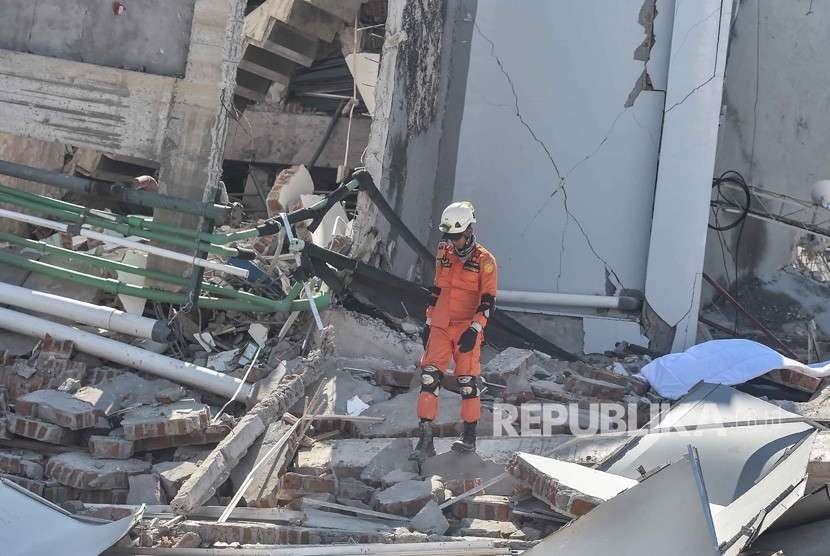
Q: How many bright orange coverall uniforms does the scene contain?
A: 1